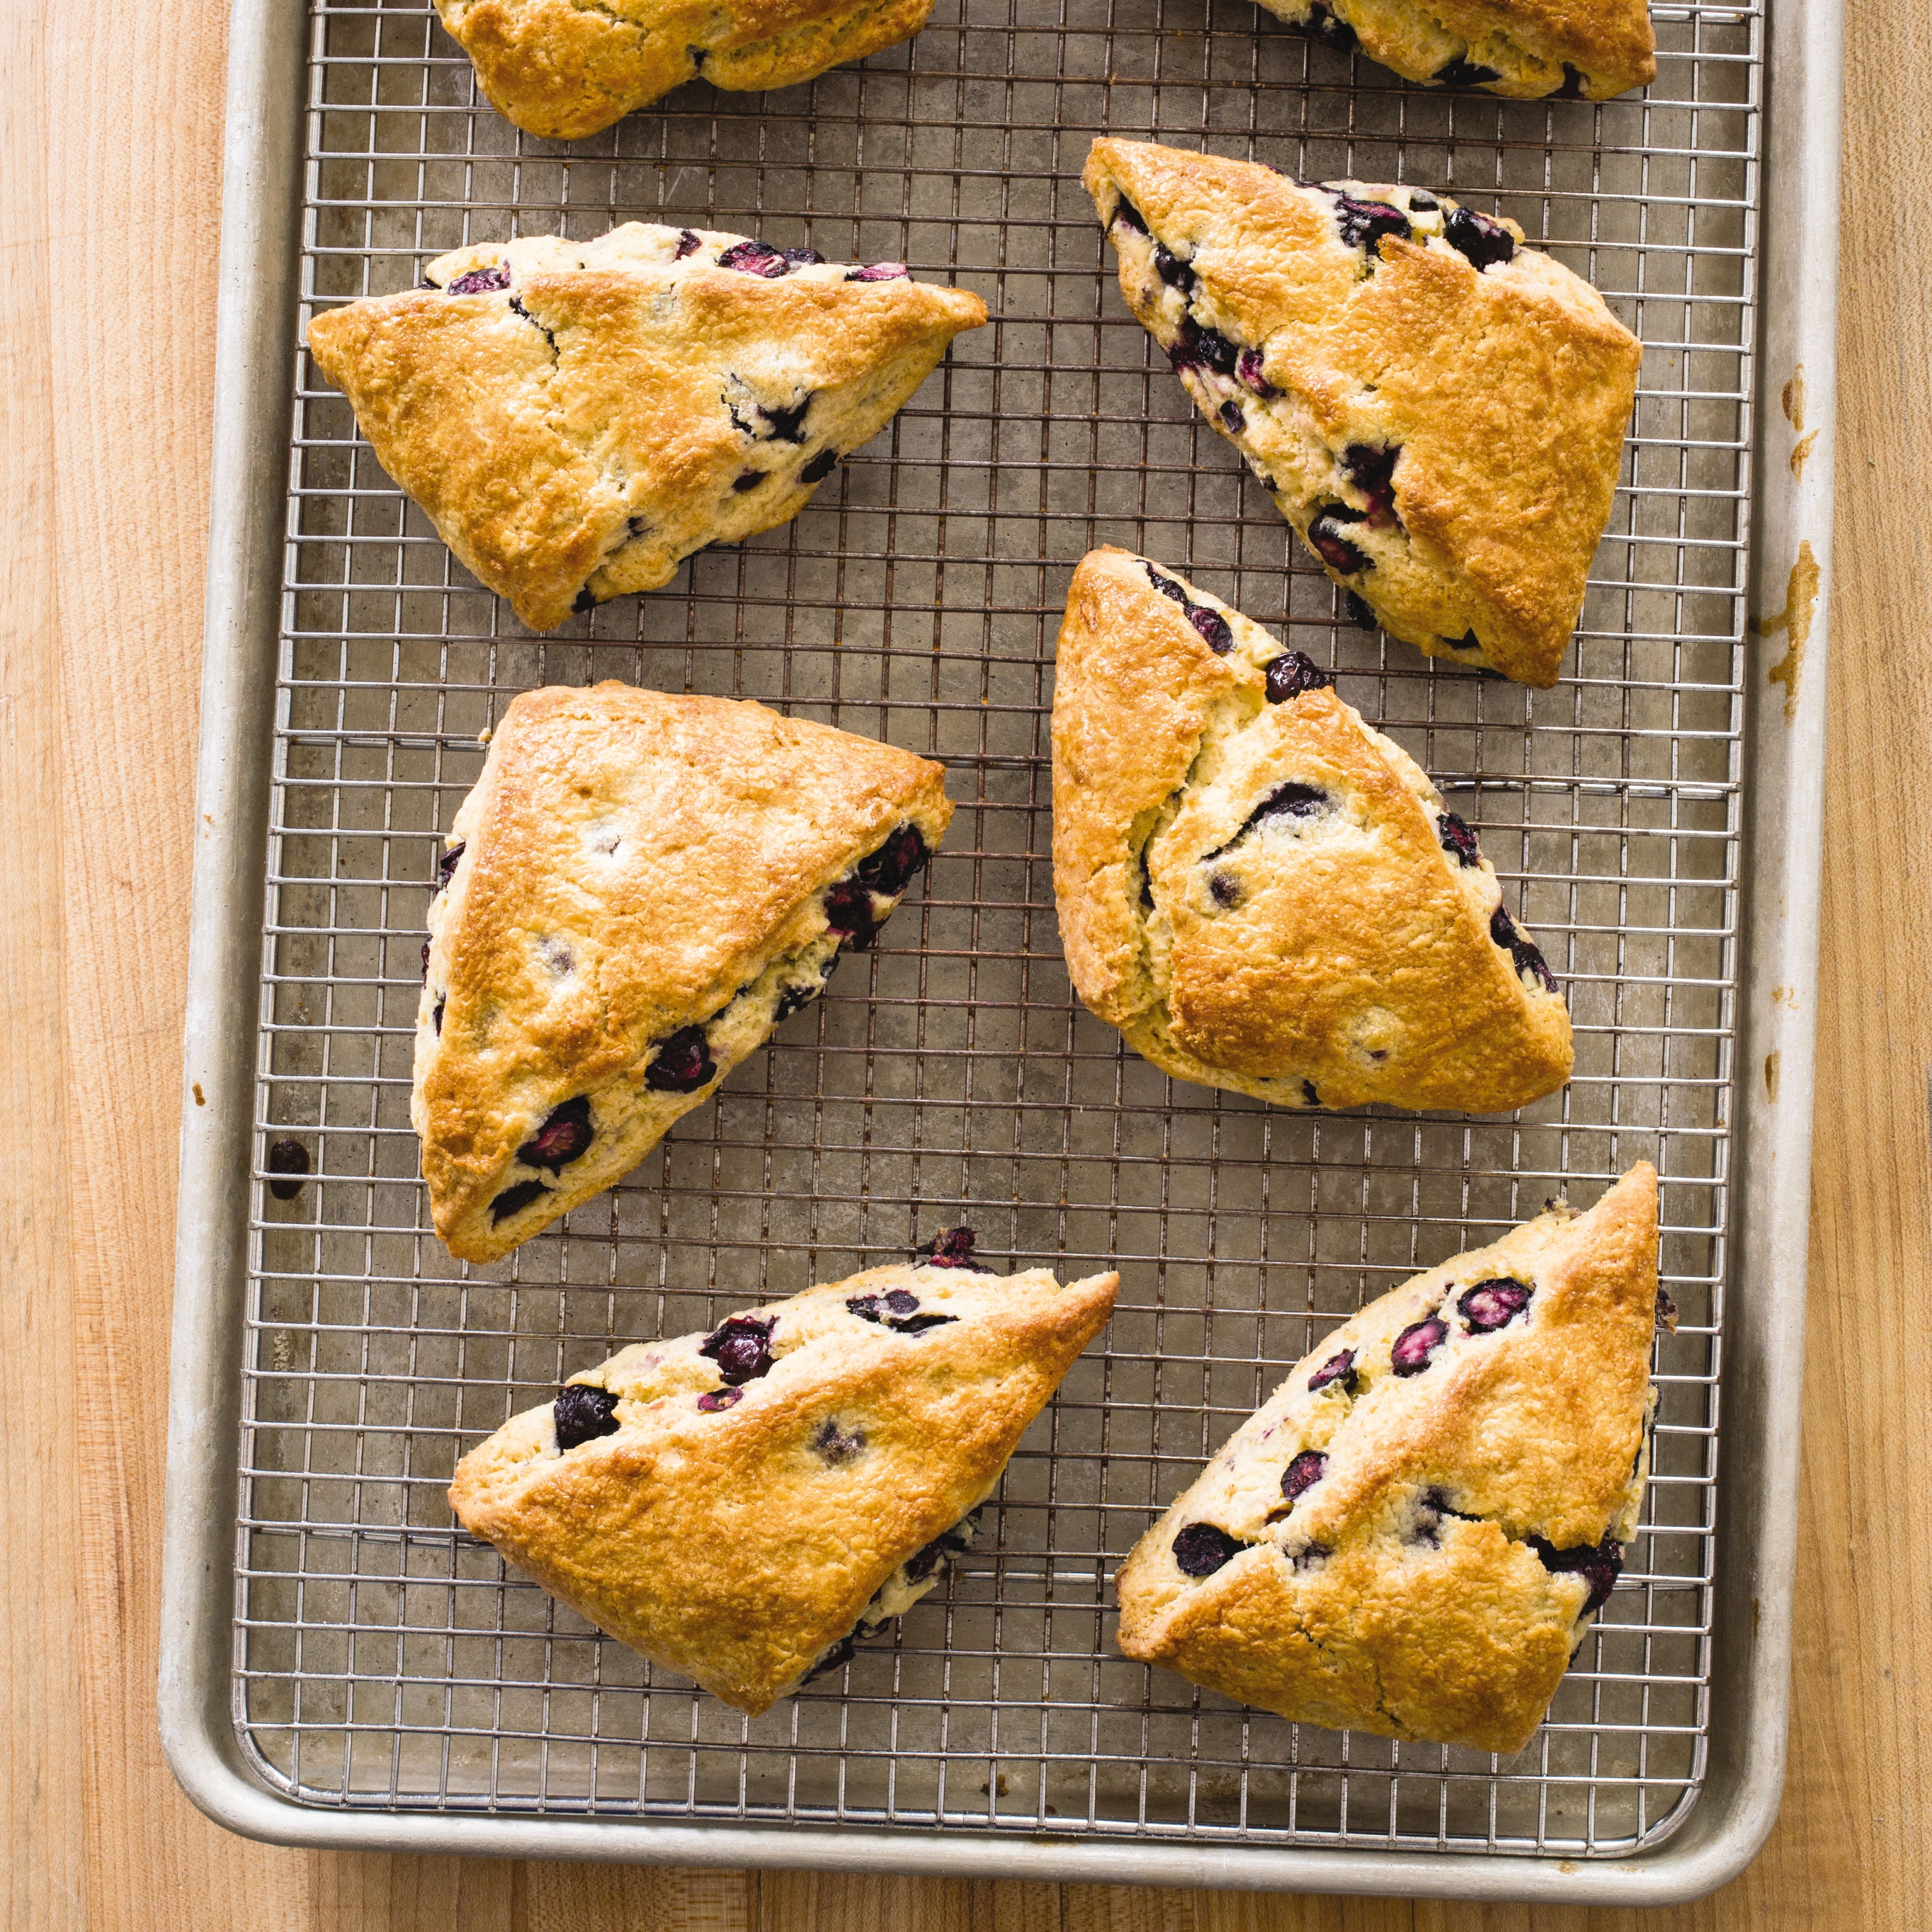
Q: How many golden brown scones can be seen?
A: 8